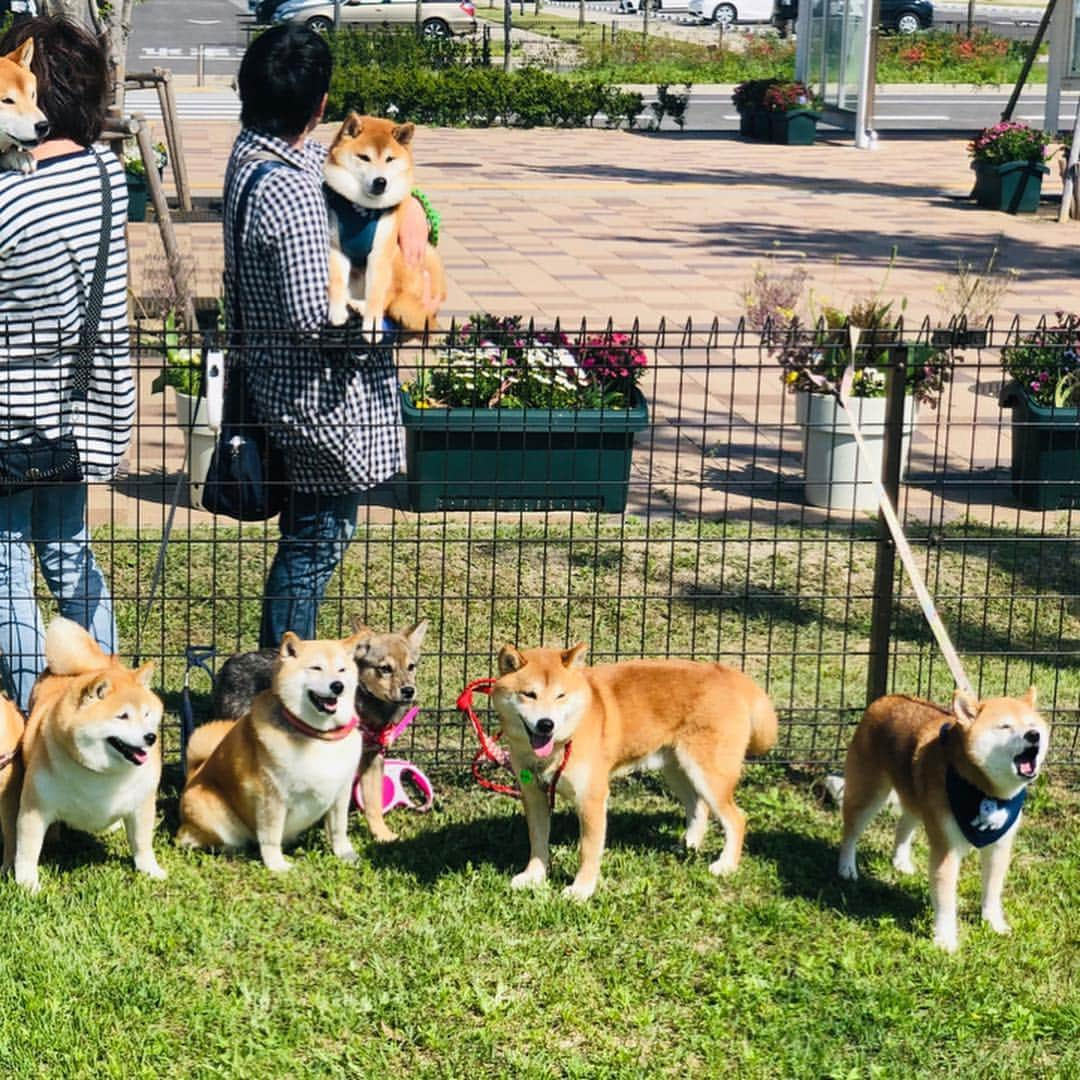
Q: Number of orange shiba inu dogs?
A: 7